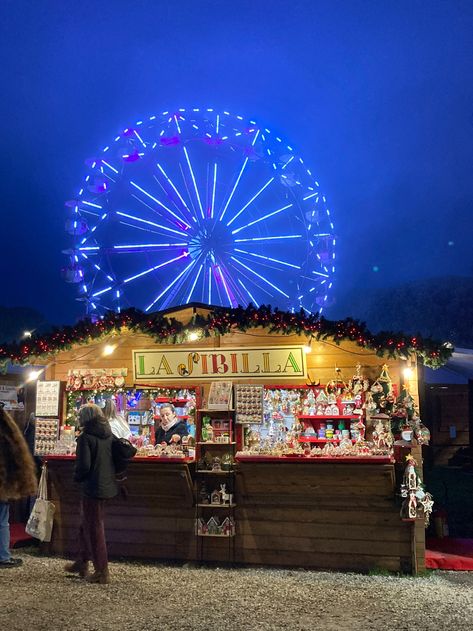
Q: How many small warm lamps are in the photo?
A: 5